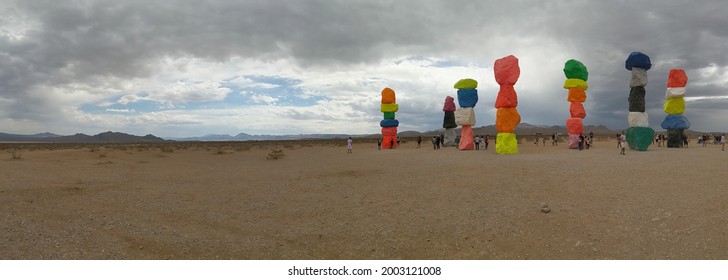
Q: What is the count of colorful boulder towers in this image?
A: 7